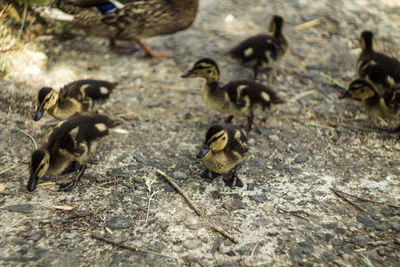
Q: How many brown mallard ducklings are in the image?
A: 7